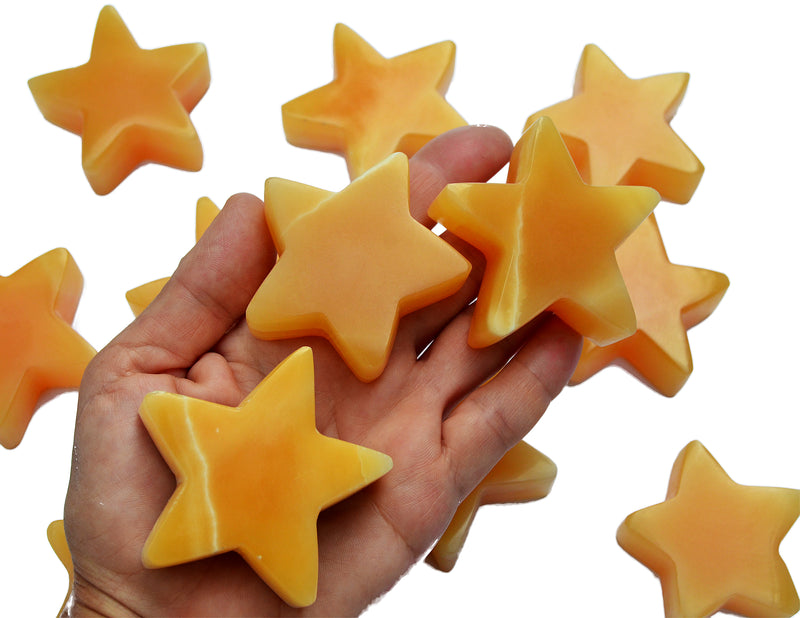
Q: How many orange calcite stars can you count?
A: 12